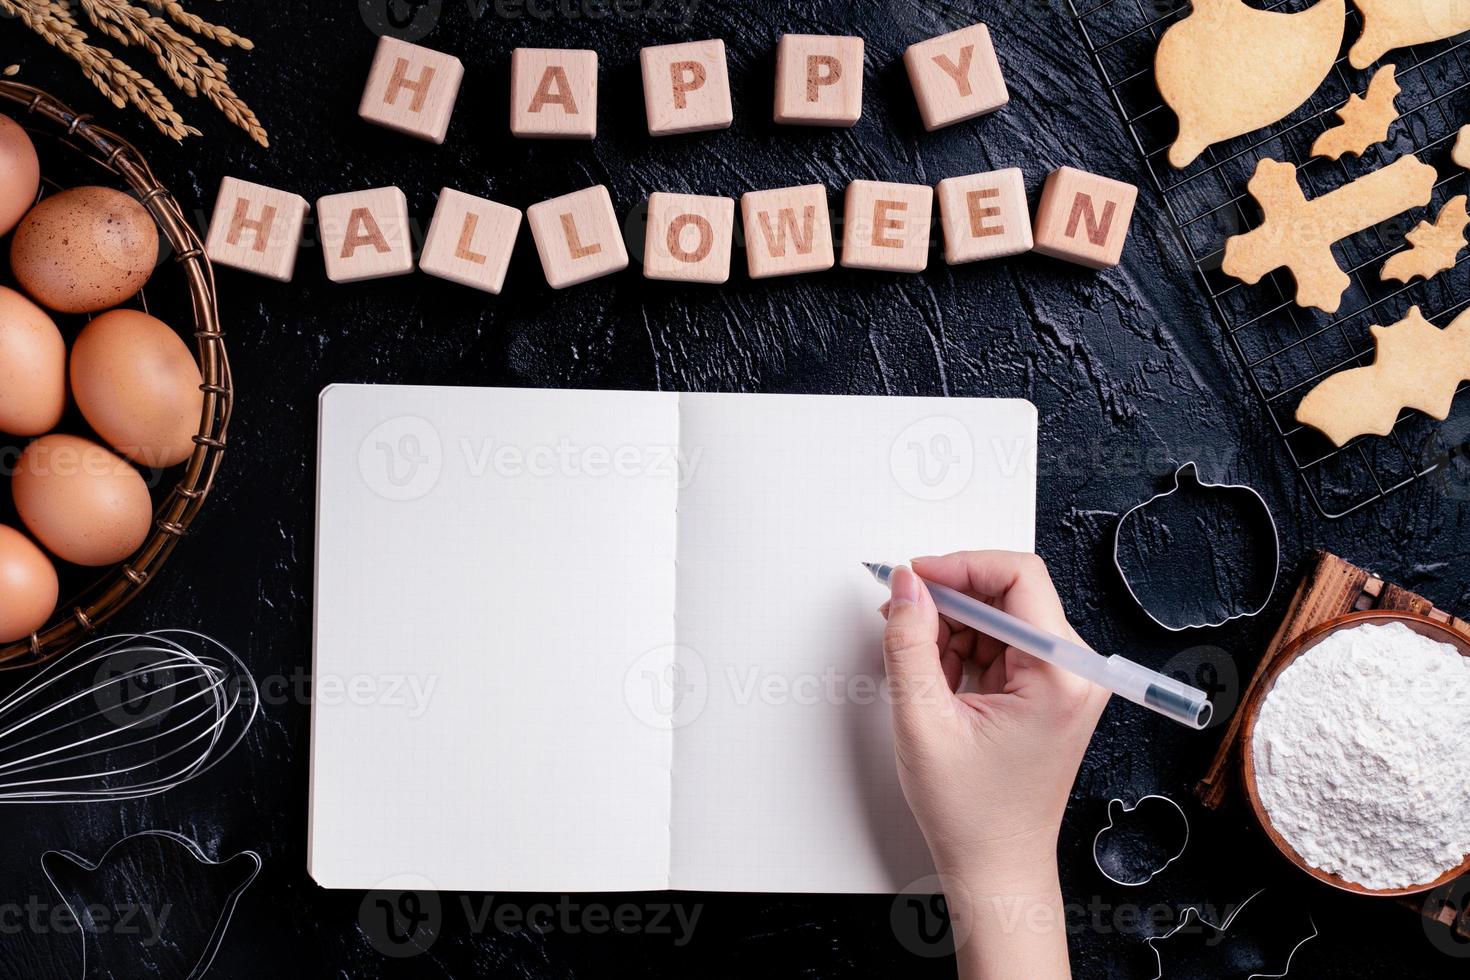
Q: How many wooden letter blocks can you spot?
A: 14